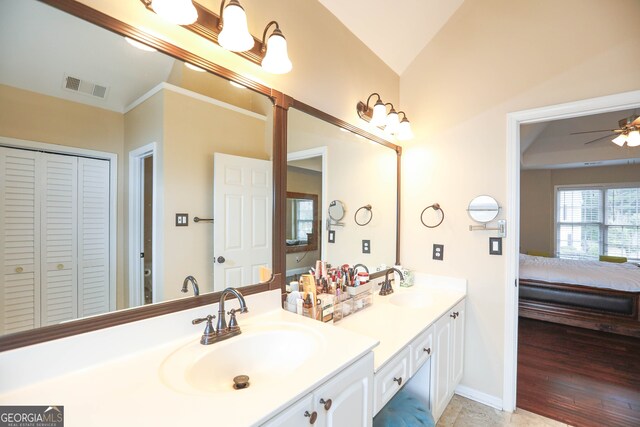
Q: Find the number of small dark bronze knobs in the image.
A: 6